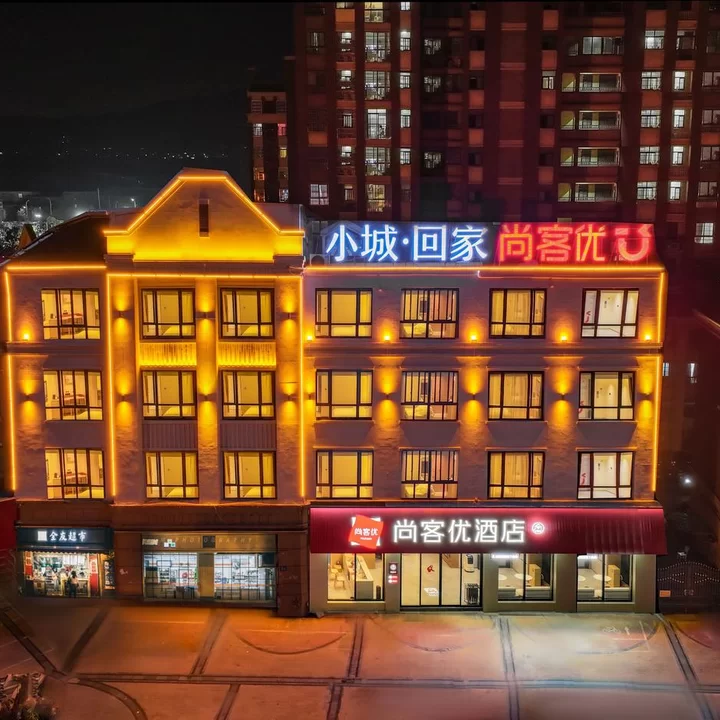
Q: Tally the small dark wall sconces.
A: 12